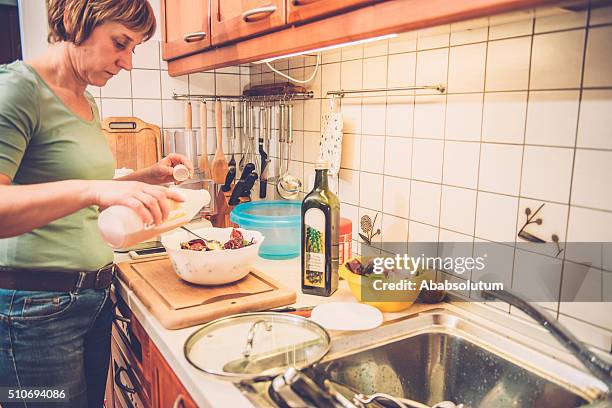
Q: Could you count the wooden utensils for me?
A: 3